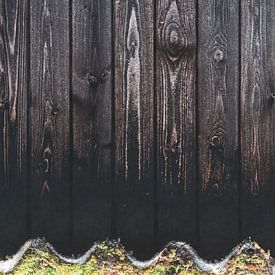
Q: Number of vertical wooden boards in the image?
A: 7